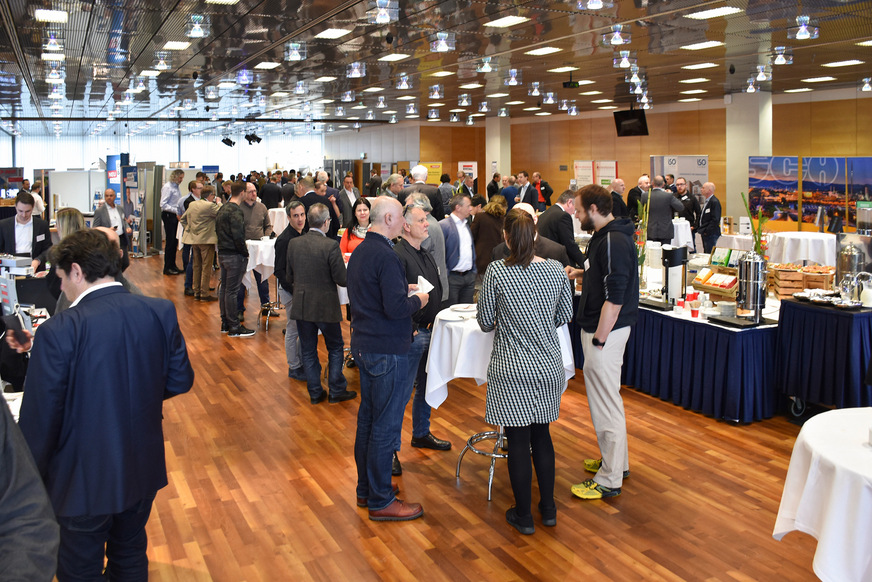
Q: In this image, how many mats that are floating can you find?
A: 0